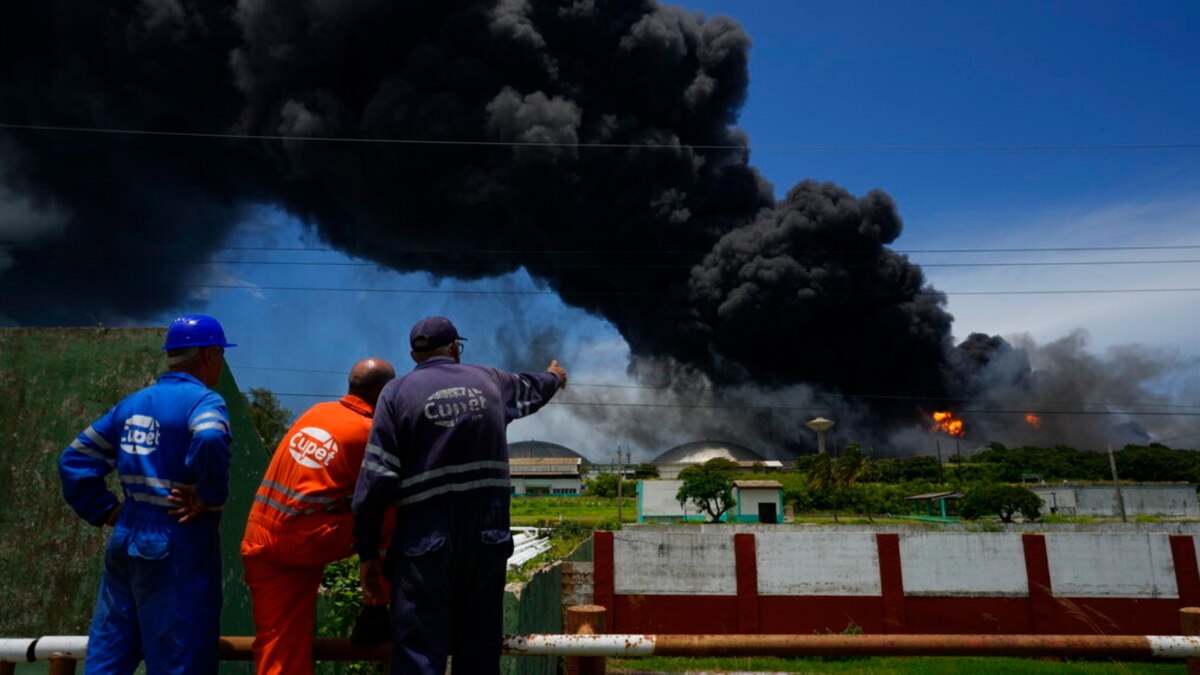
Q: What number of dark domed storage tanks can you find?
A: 2